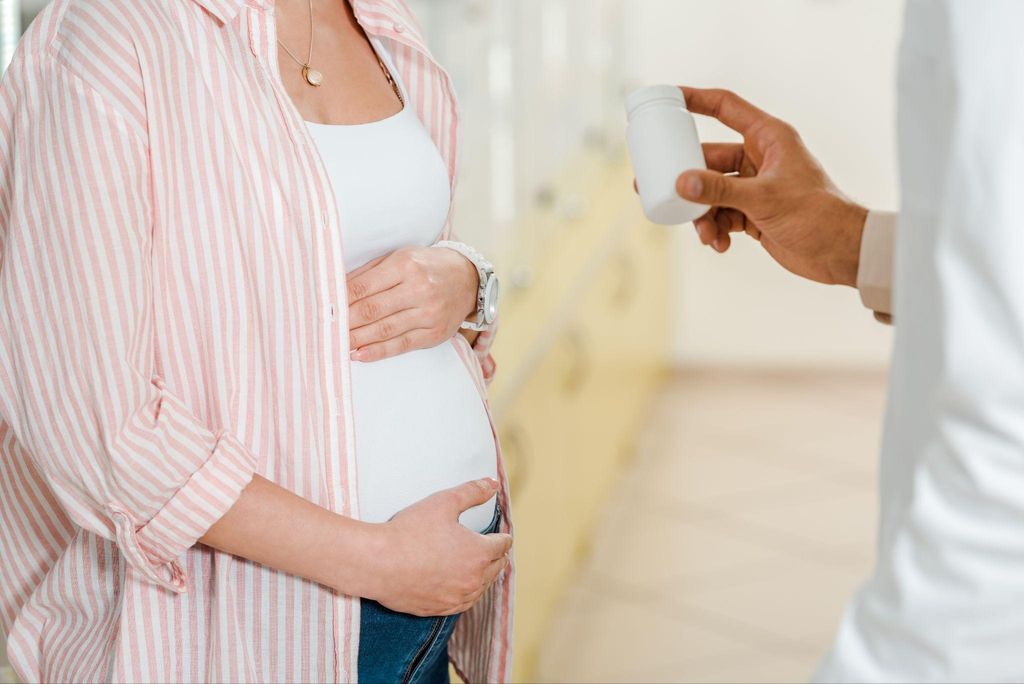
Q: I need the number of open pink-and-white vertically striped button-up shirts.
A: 1